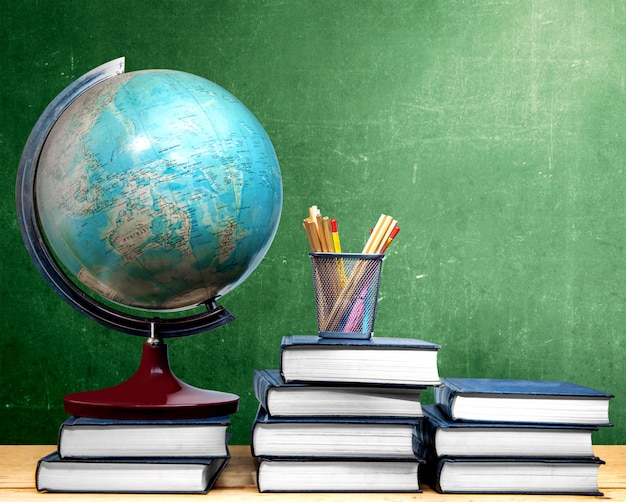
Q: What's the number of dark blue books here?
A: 9